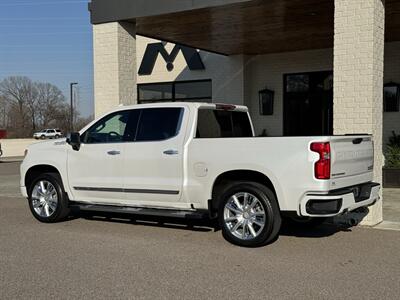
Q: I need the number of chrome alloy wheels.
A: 2